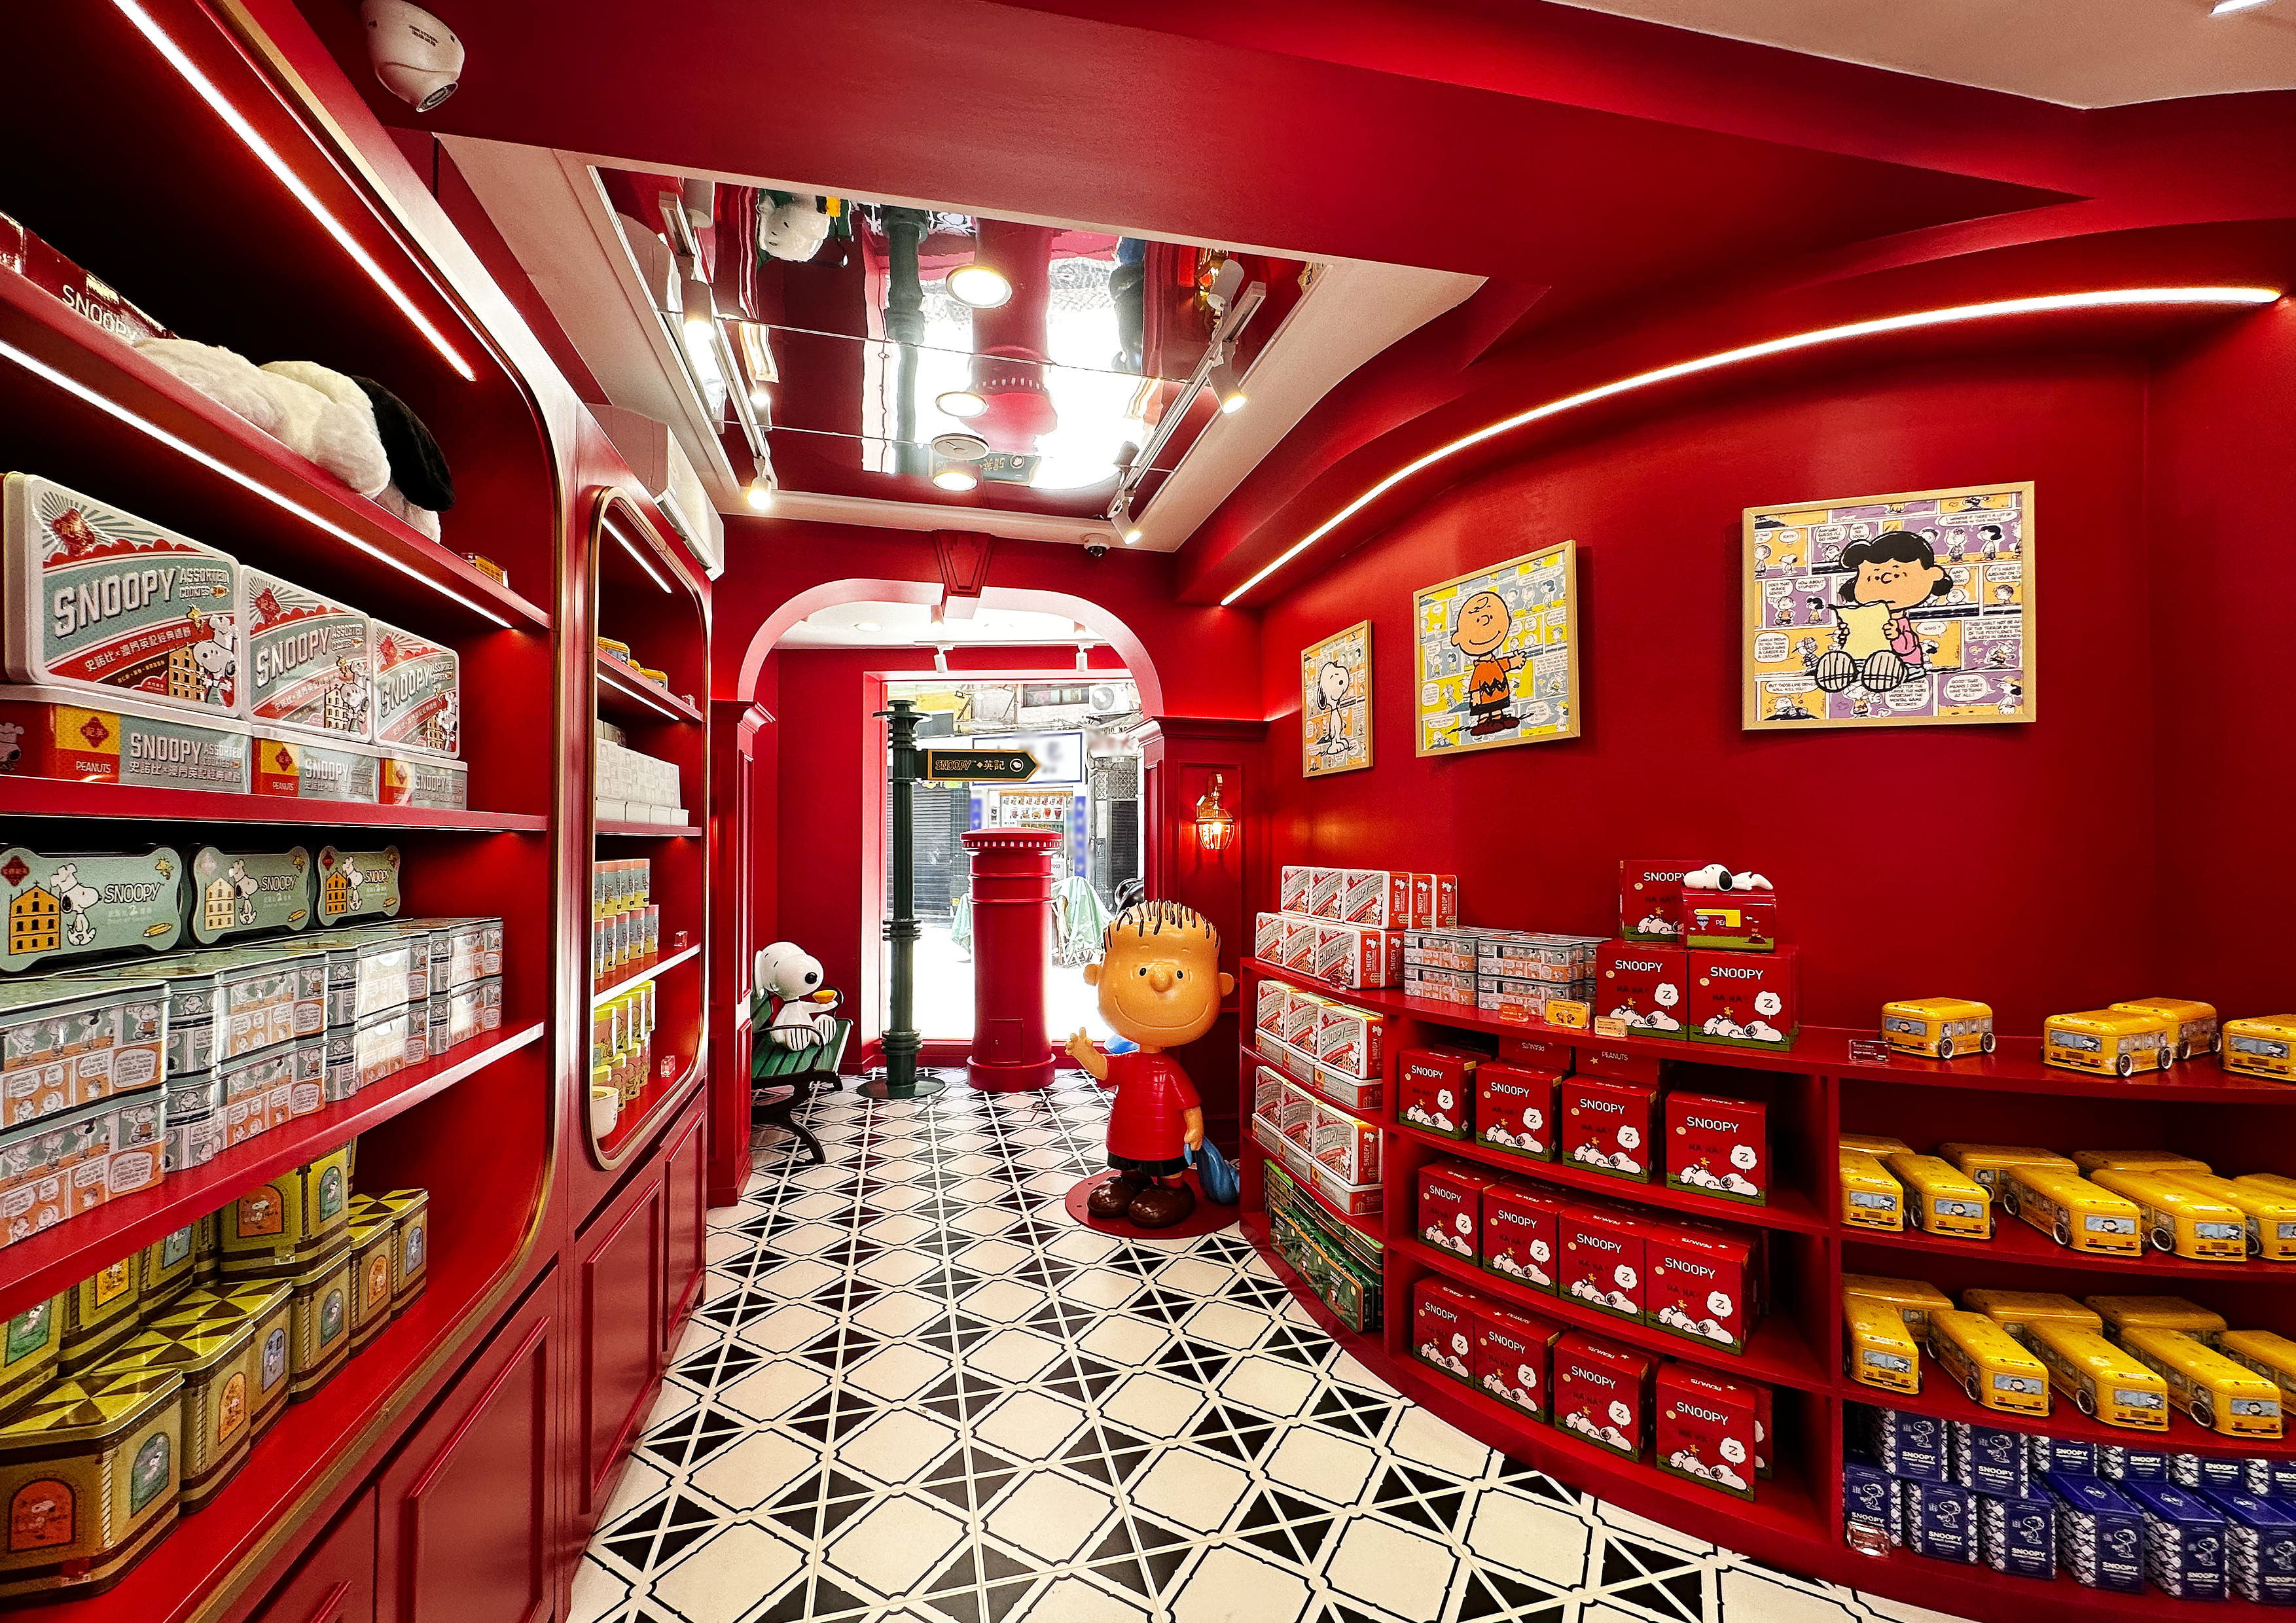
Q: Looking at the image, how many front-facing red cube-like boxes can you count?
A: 15